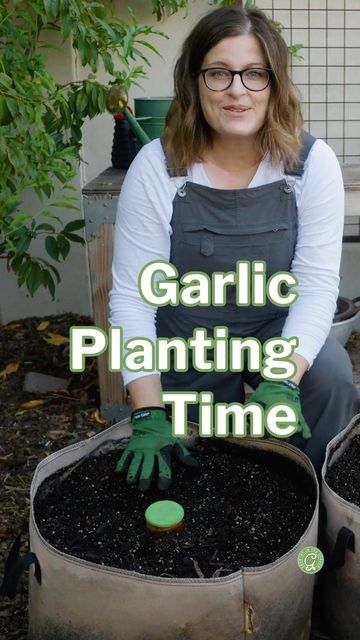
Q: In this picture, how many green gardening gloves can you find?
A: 2